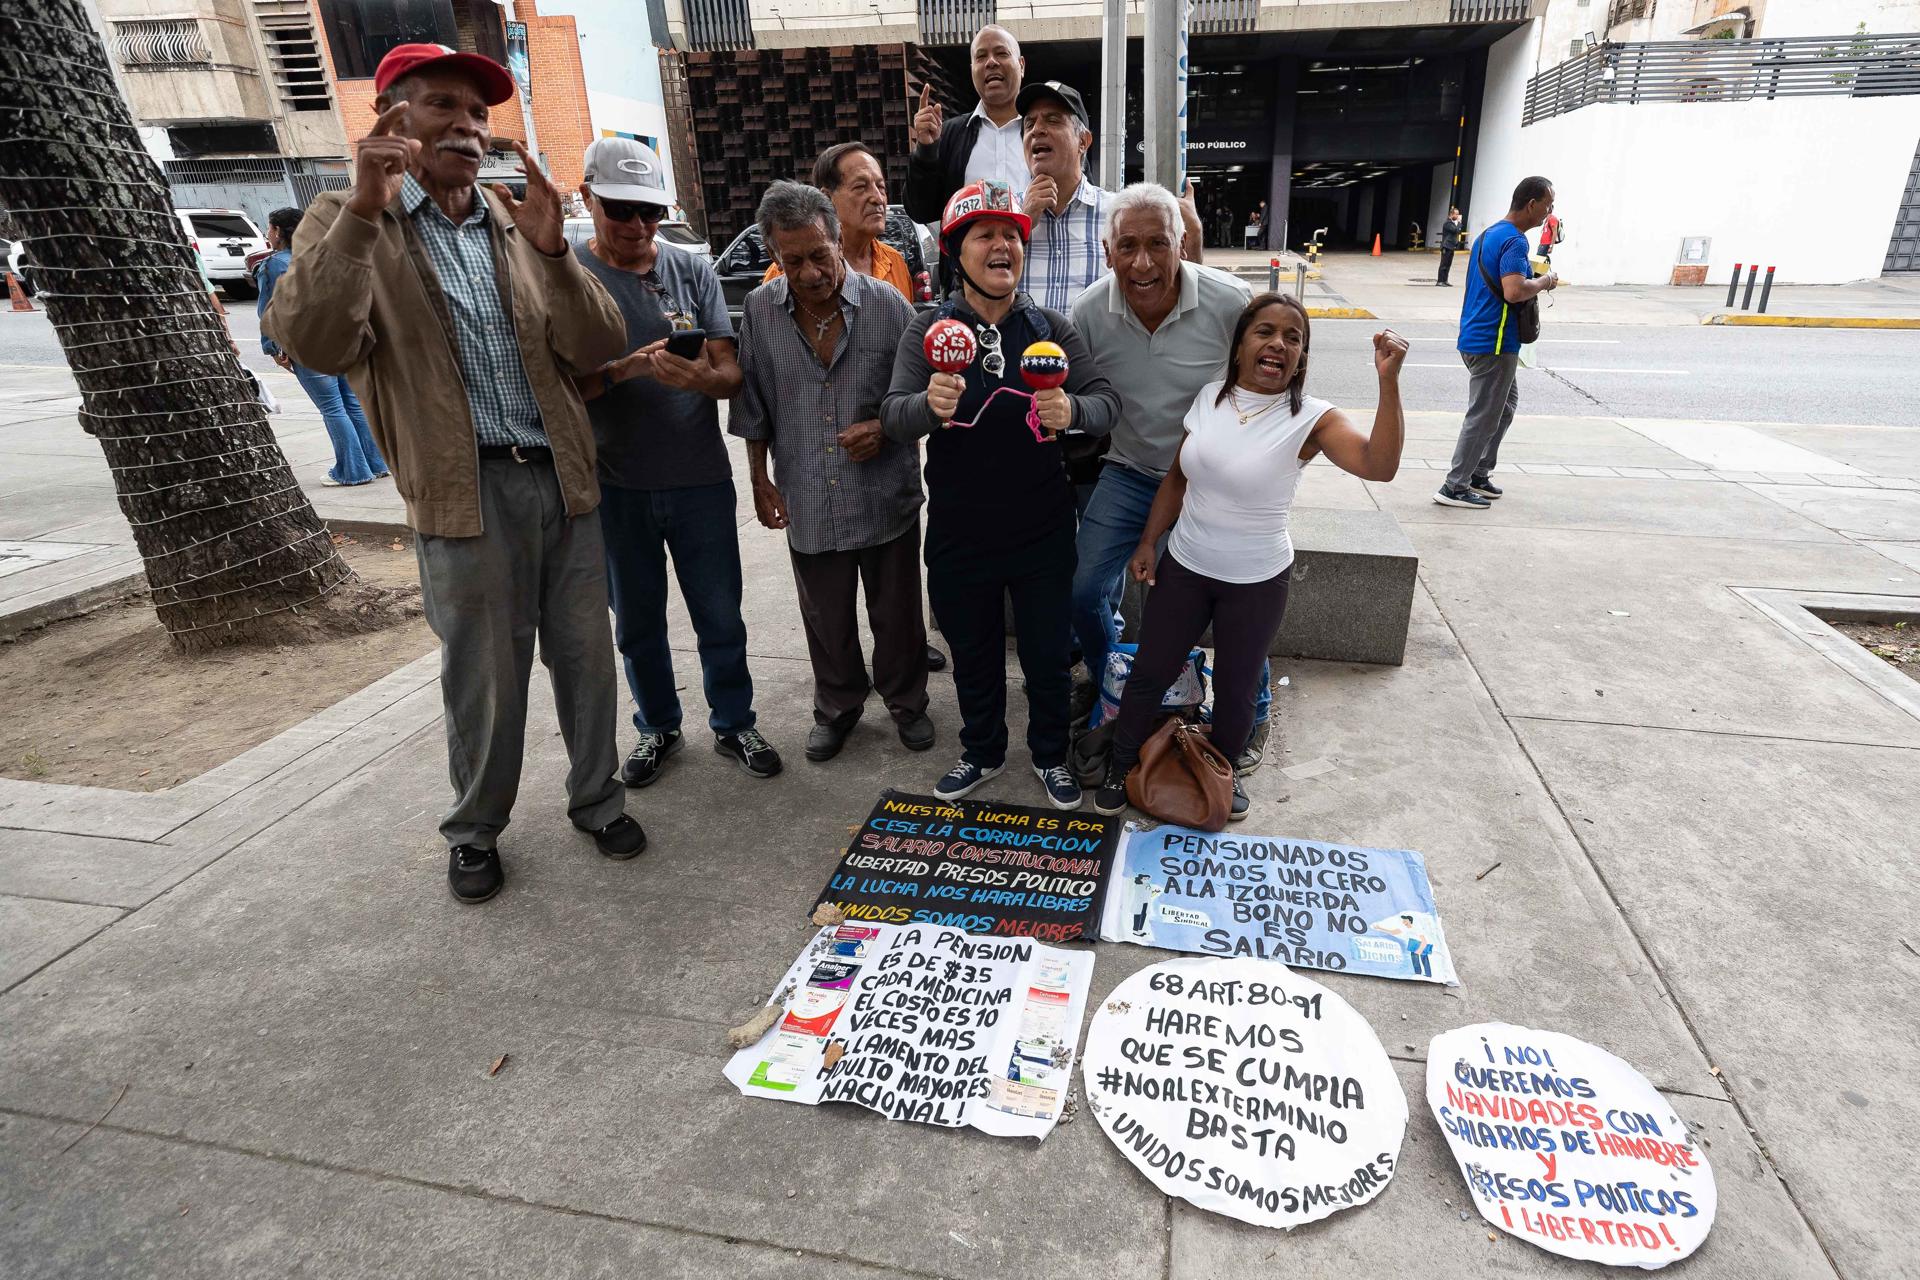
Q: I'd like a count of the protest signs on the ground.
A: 5